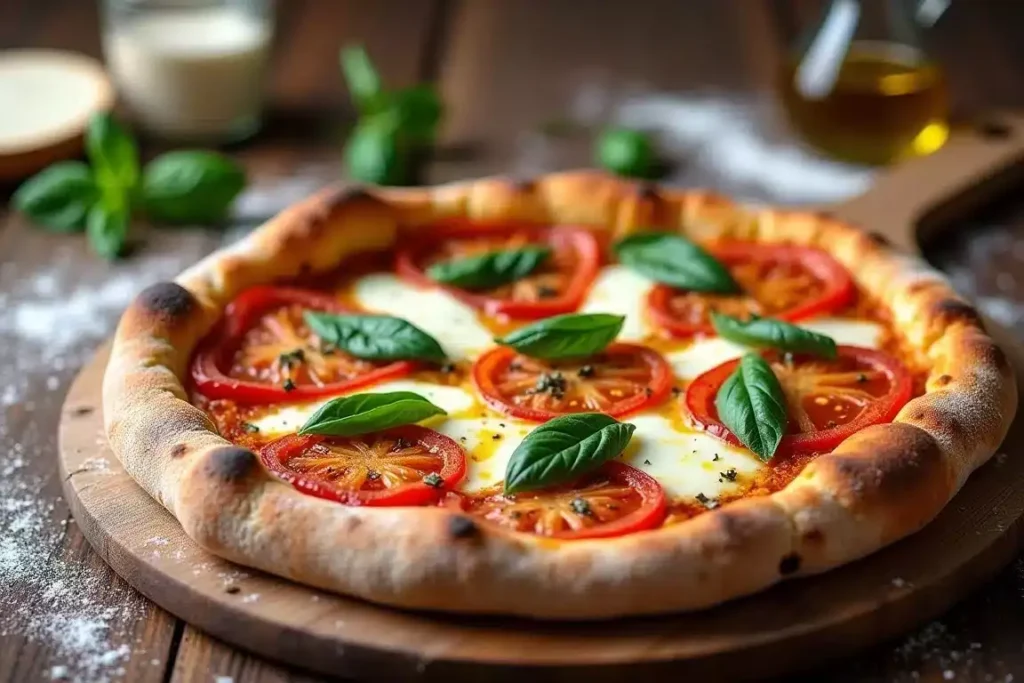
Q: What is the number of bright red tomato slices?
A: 7